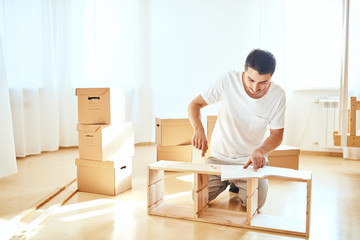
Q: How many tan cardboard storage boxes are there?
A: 7